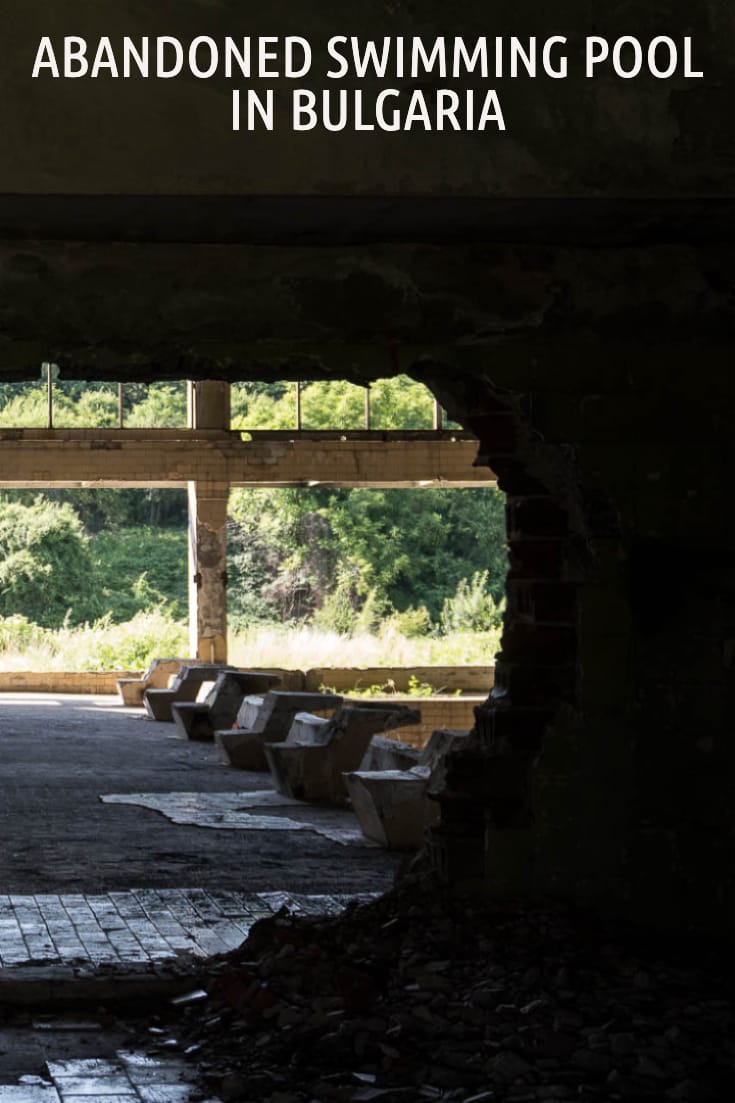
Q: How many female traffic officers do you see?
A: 0